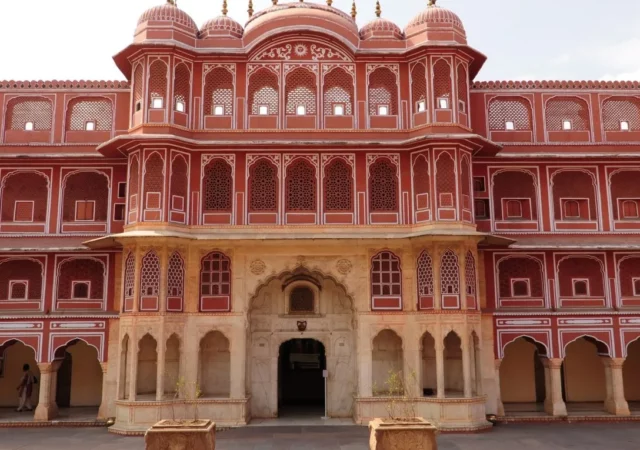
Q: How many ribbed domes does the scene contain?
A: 4